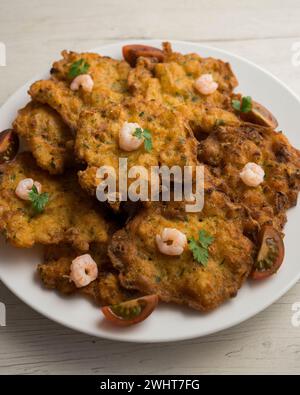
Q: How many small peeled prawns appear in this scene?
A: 7